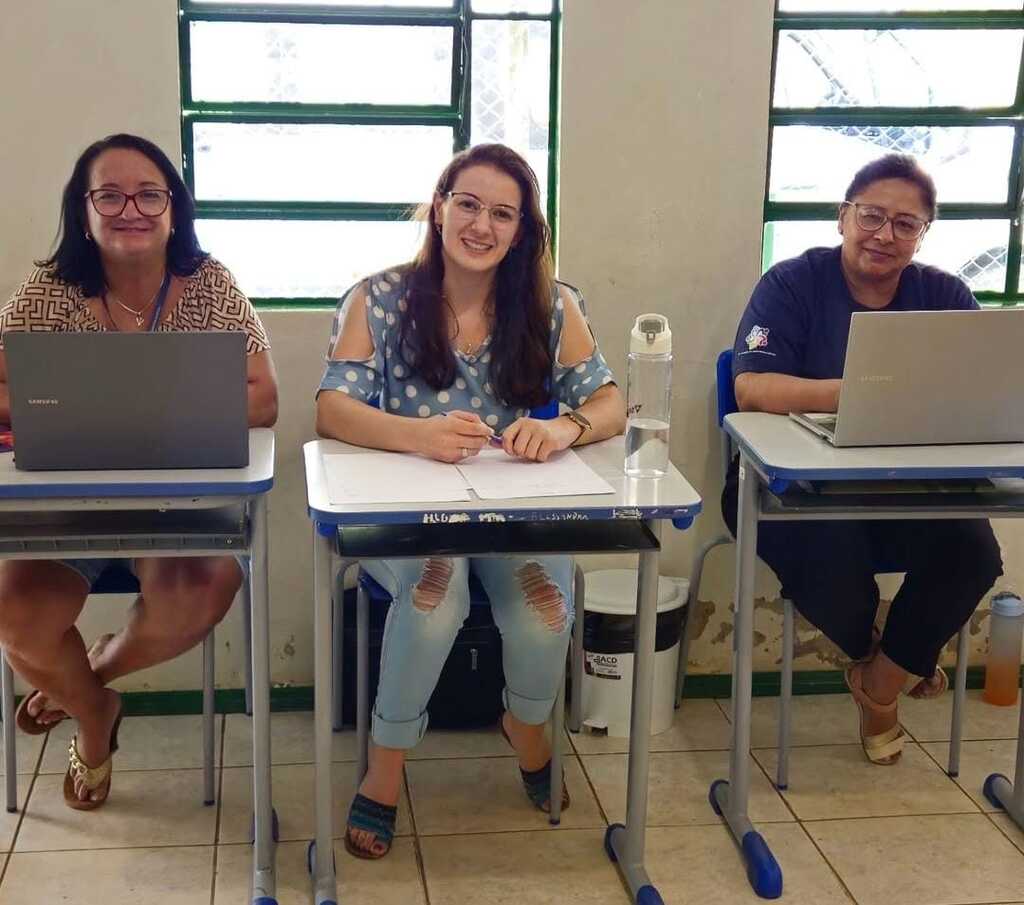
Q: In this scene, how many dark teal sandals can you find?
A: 2